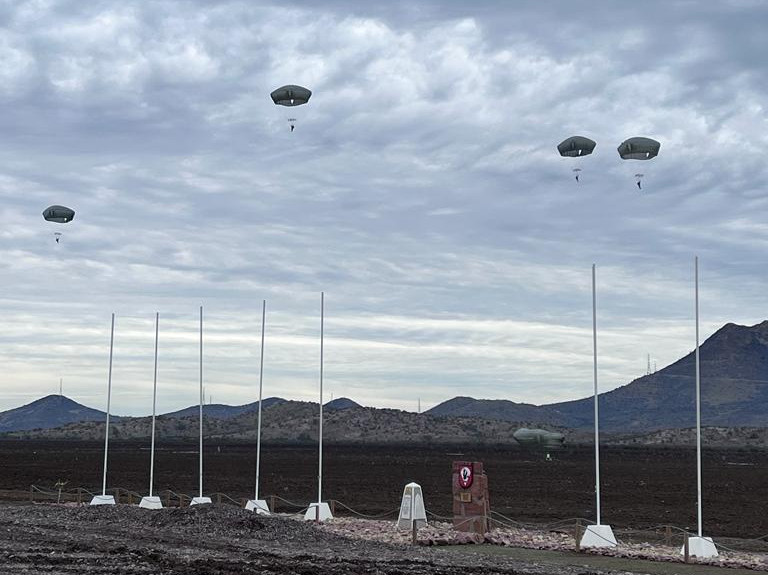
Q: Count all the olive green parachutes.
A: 5